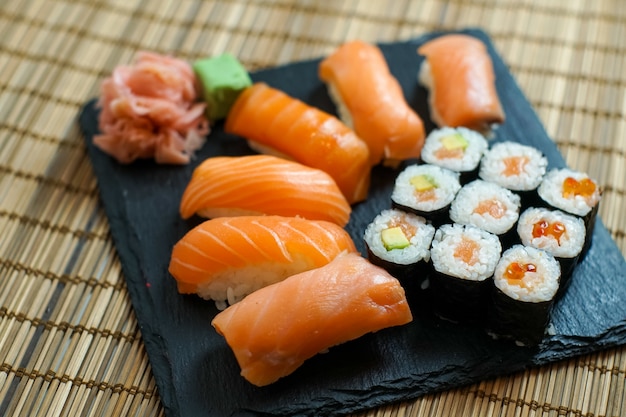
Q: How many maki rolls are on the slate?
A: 9